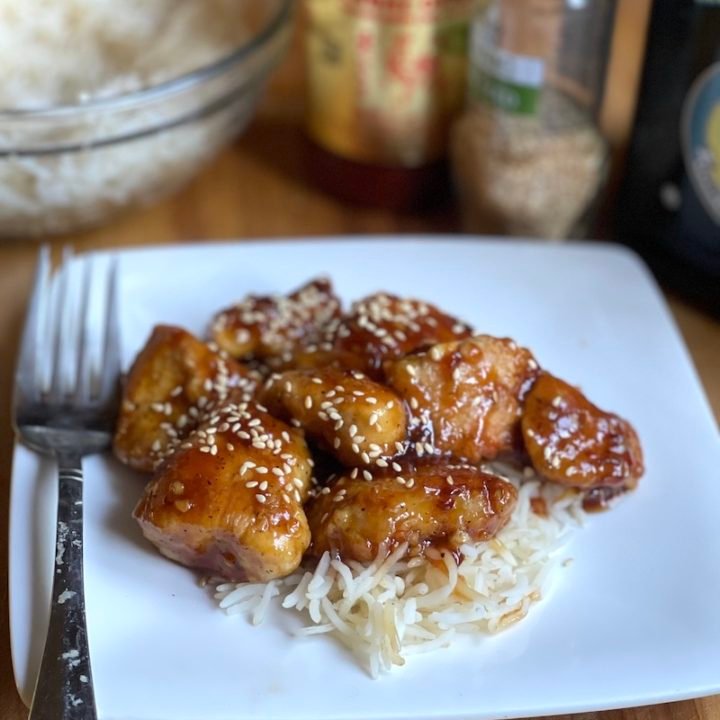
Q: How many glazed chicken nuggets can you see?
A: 8